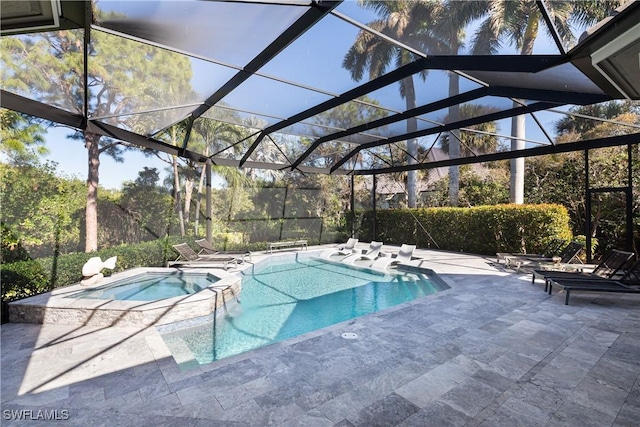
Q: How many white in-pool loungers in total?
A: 3